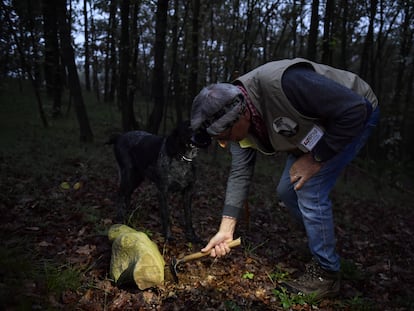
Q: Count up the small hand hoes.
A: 1